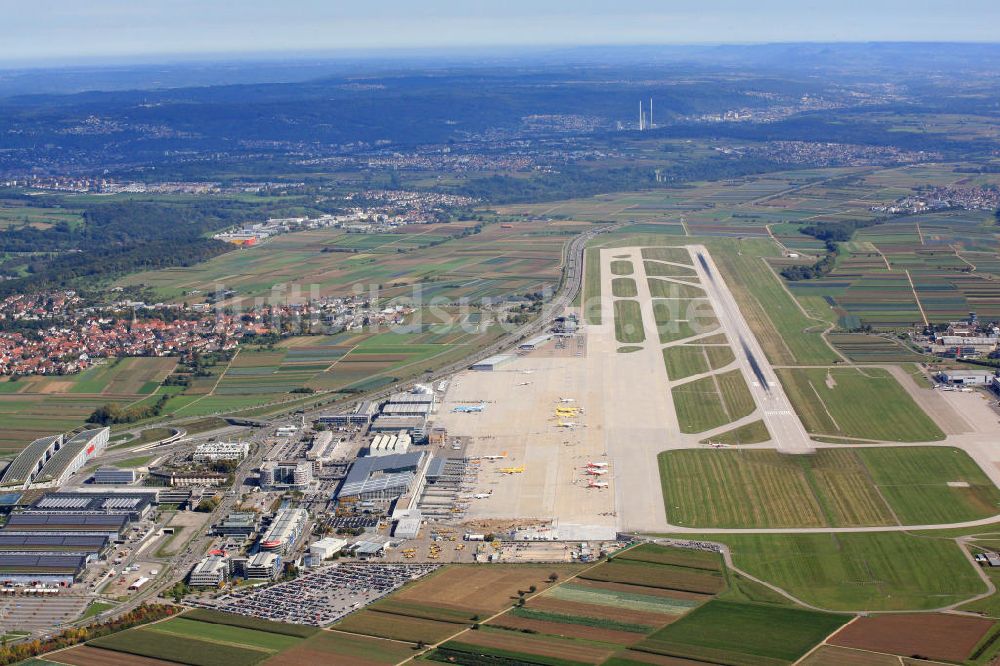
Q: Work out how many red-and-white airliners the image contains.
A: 3